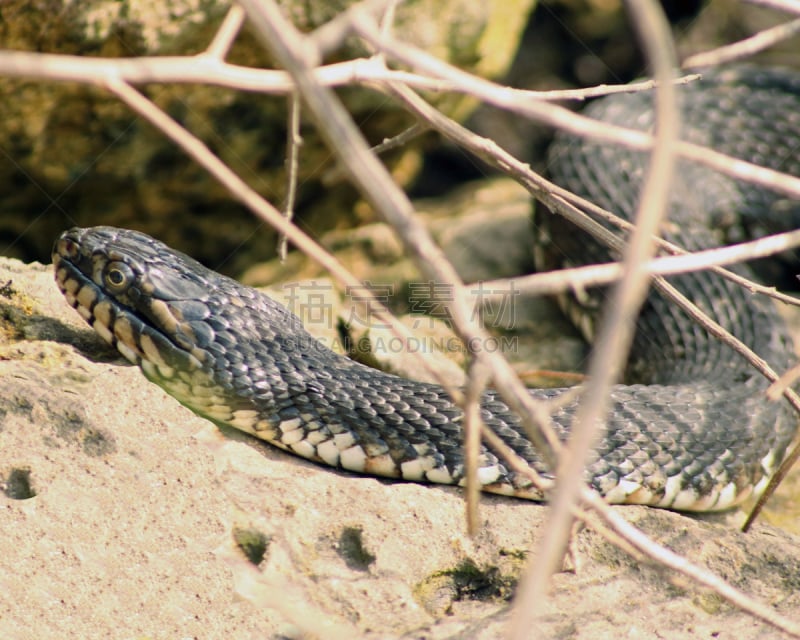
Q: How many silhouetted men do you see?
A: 0